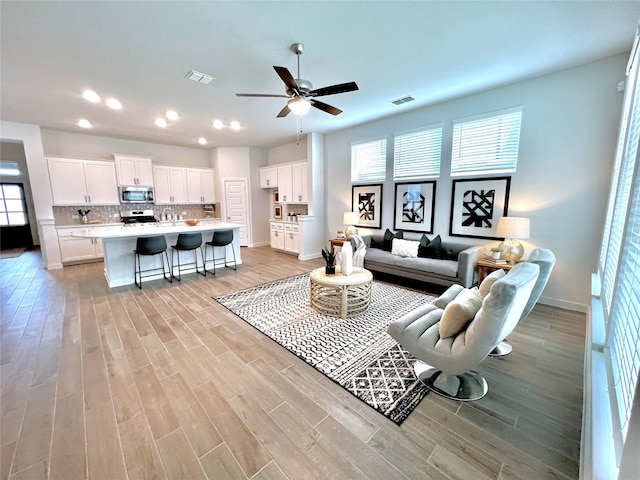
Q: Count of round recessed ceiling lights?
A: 8